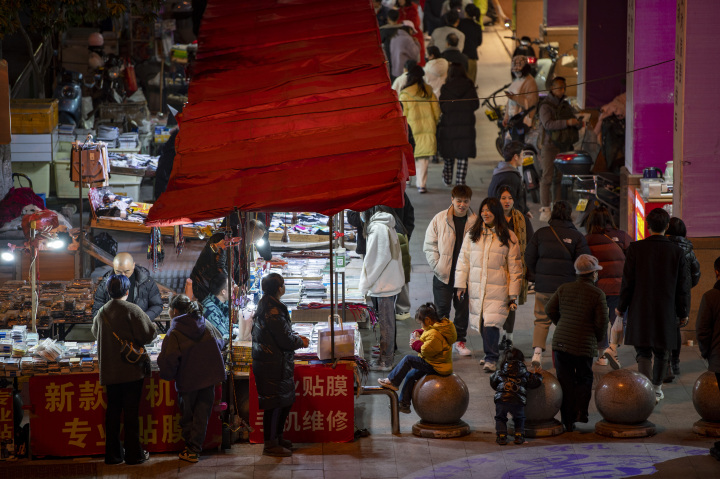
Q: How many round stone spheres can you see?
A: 4